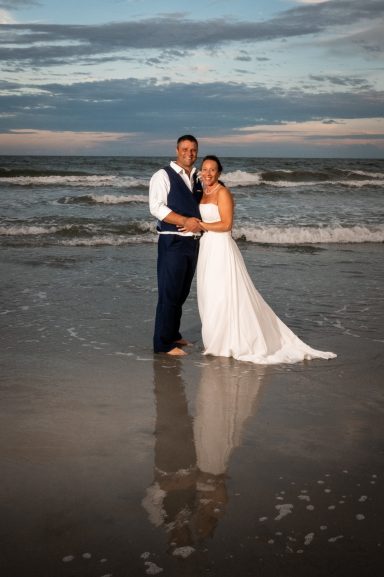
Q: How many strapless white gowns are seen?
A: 1